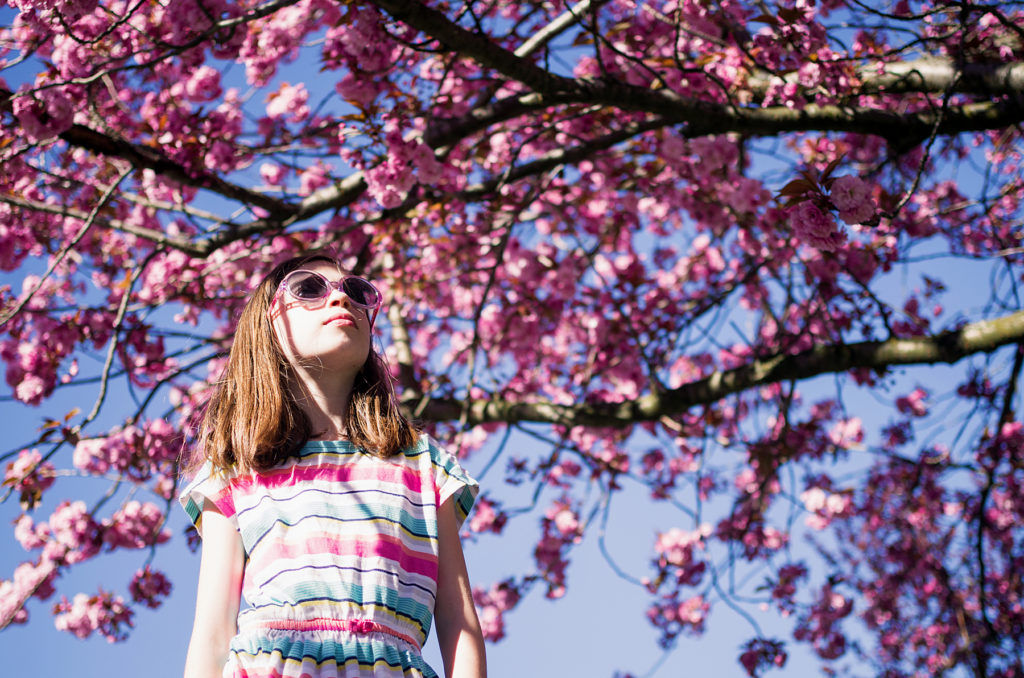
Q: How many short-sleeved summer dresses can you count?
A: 1